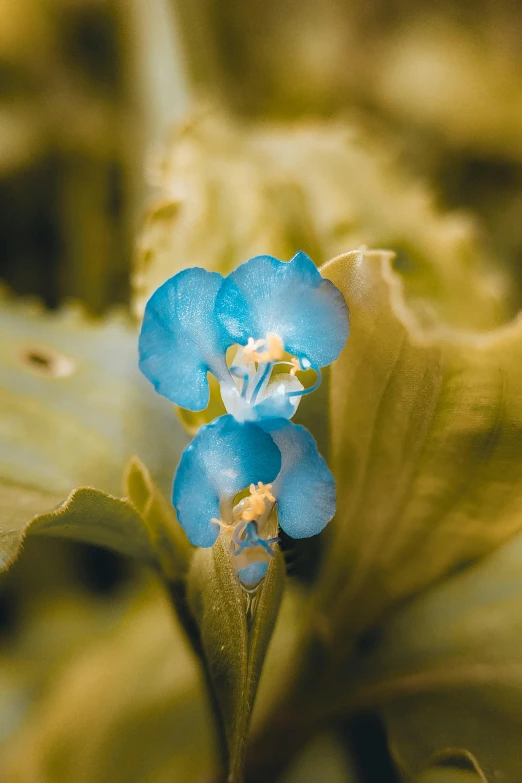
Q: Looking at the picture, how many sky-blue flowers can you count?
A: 2